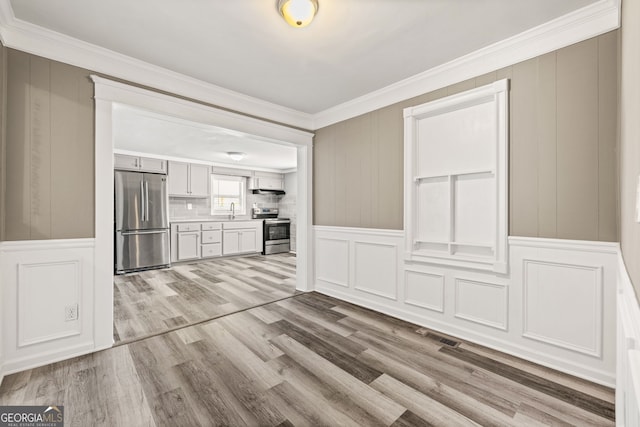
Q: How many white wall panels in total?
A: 6